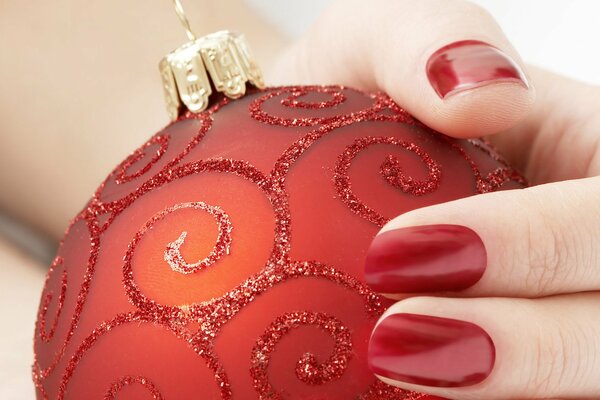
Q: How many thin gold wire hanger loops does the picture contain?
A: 1